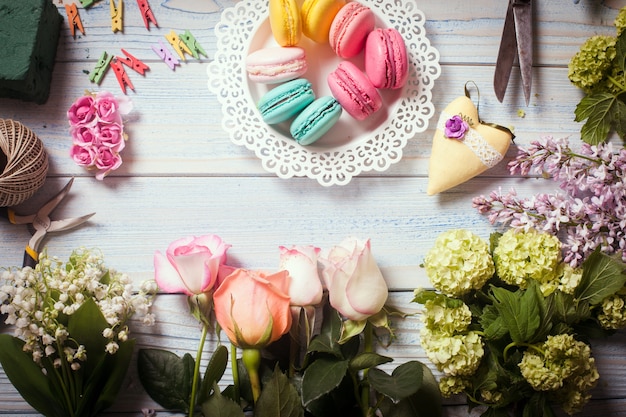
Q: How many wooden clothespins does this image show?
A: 10